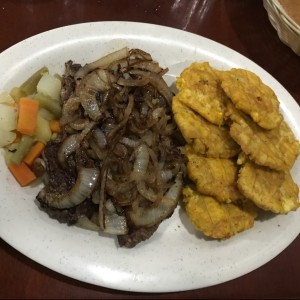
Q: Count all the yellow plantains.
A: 7